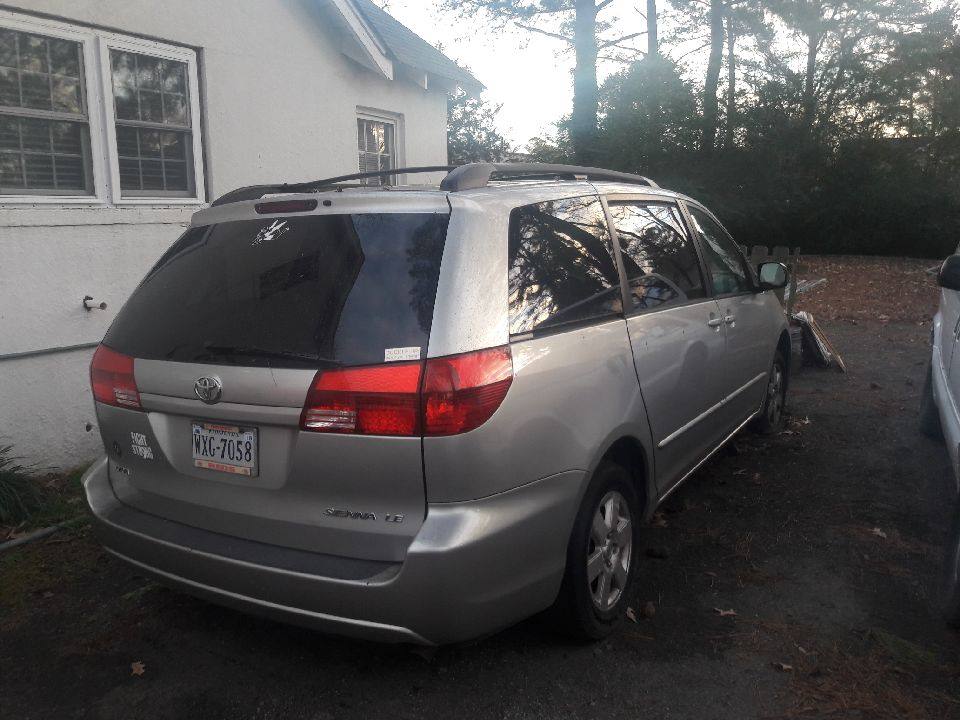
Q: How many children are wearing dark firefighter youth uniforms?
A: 0